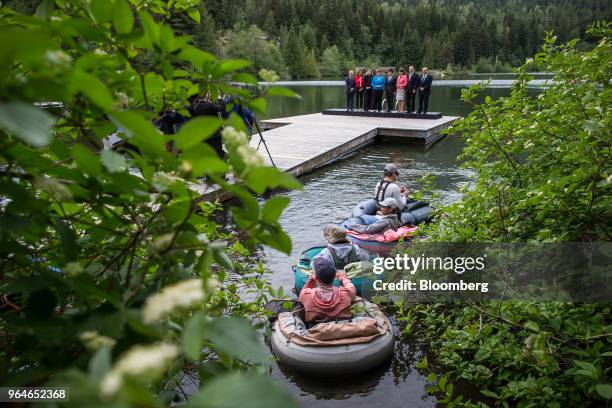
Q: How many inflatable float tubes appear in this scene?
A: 4